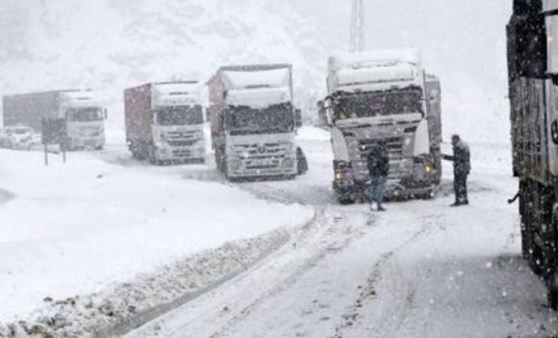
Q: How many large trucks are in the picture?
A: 5